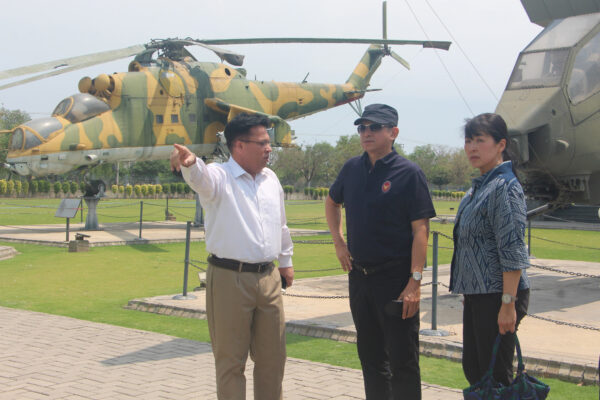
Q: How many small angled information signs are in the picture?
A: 1